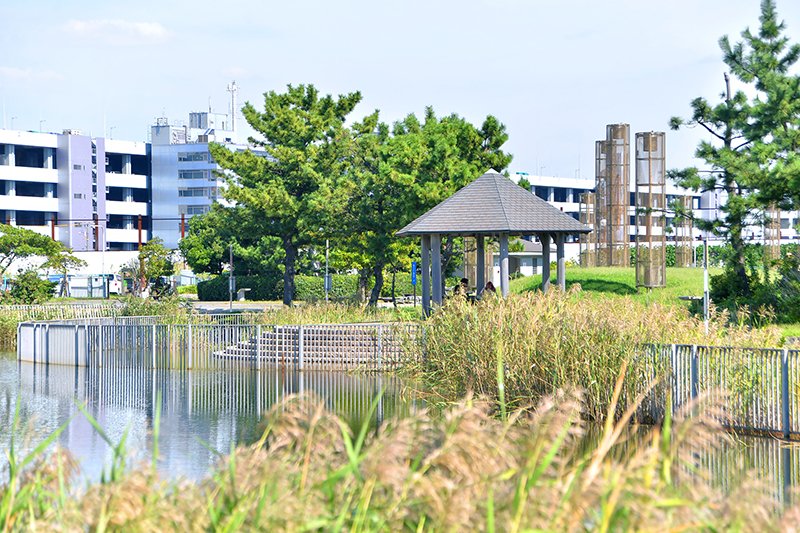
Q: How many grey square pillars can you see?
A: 6